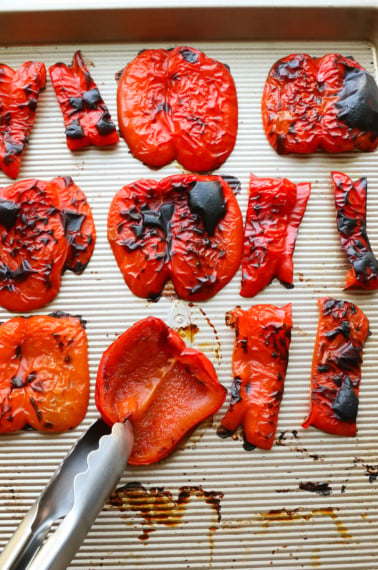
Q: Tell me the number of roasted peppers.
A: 12